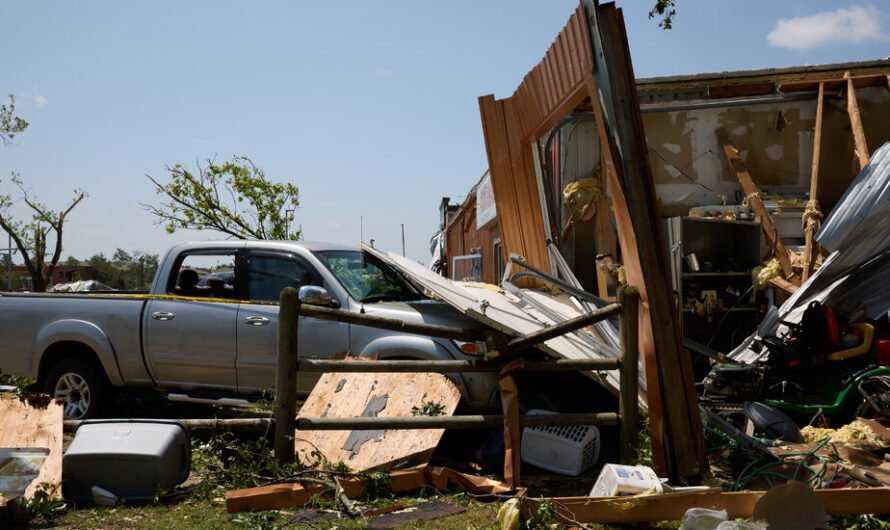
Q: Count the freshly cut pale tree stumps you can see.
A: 0